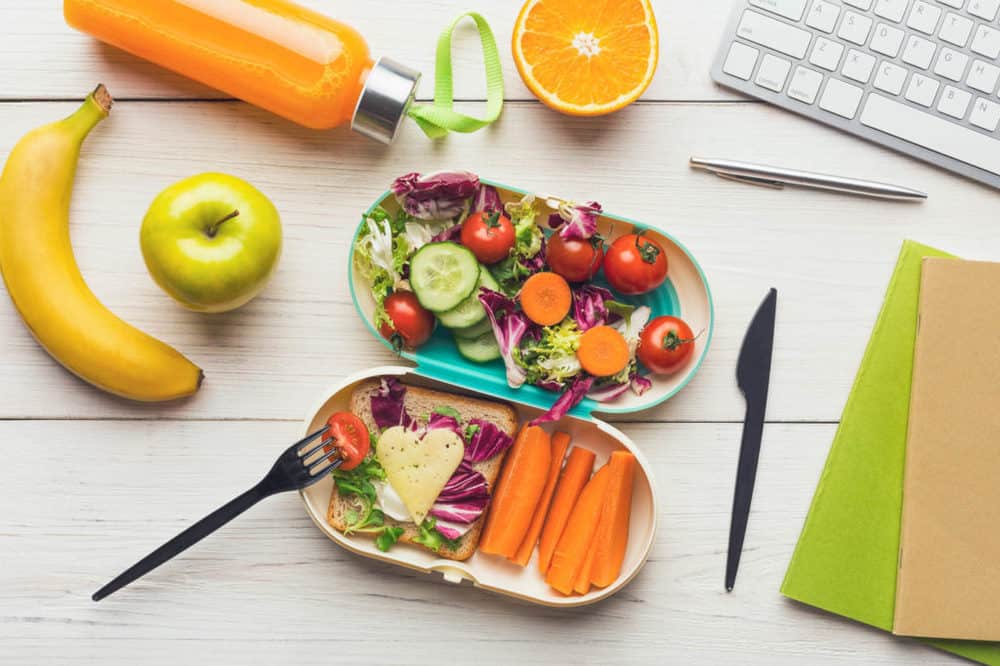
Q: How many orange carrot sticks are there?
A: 6